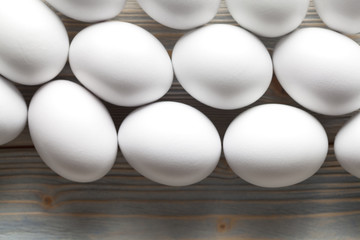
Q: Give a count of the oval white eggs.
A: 13